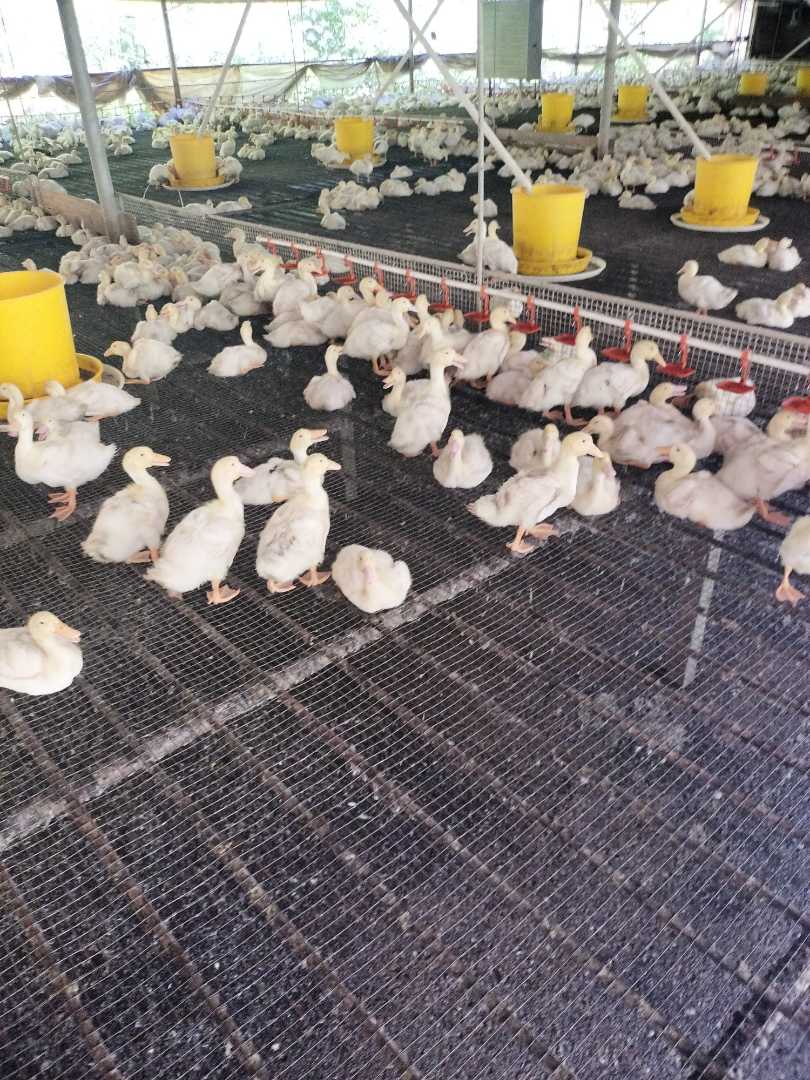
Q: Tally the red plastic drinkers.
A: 14